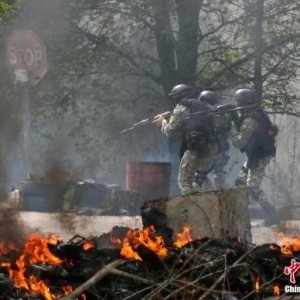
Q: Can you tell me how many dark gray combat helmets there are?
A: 3